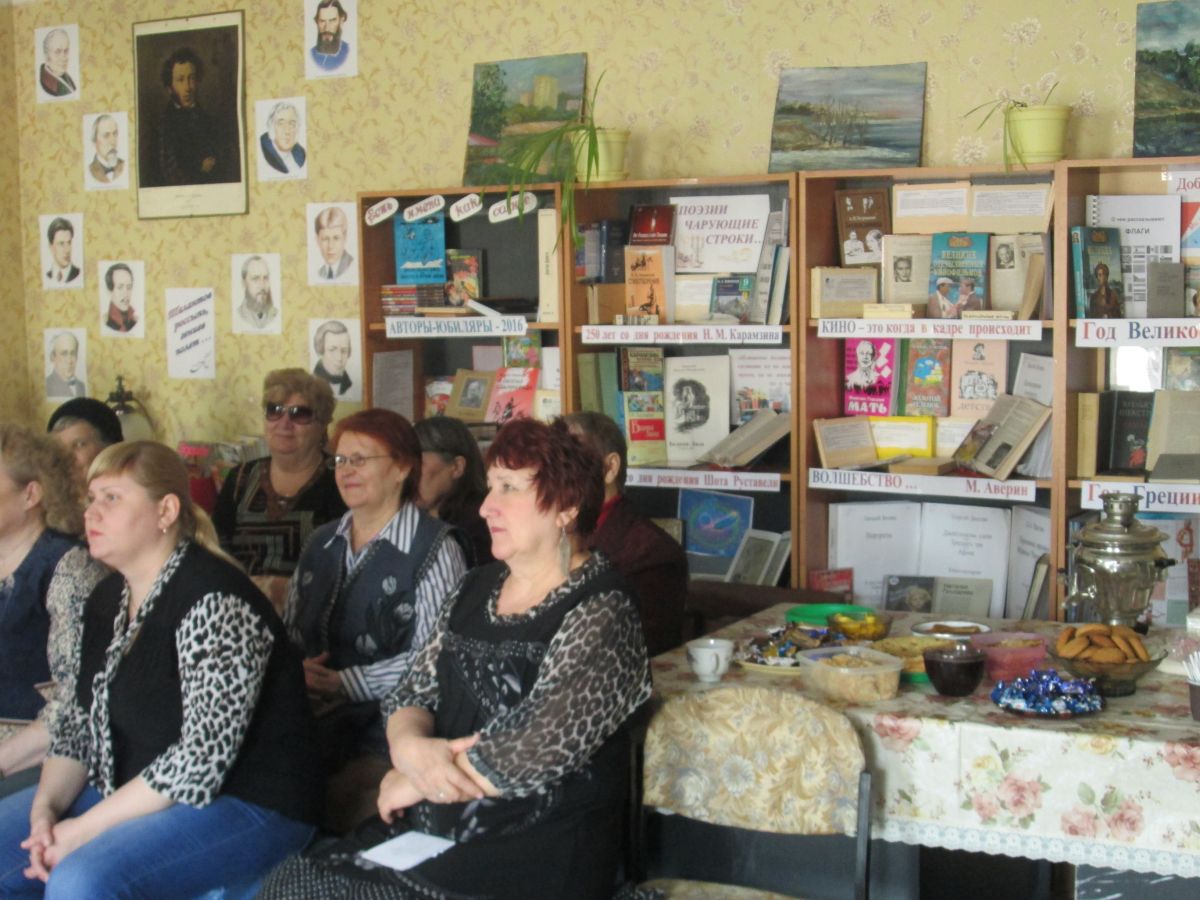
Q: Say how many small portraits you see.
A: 10